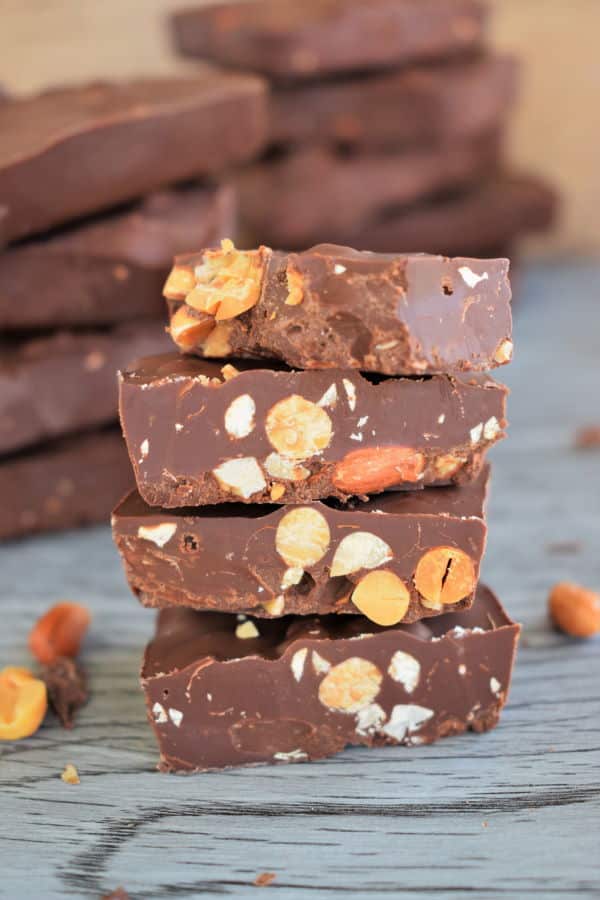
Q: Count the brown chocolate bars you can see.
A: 12